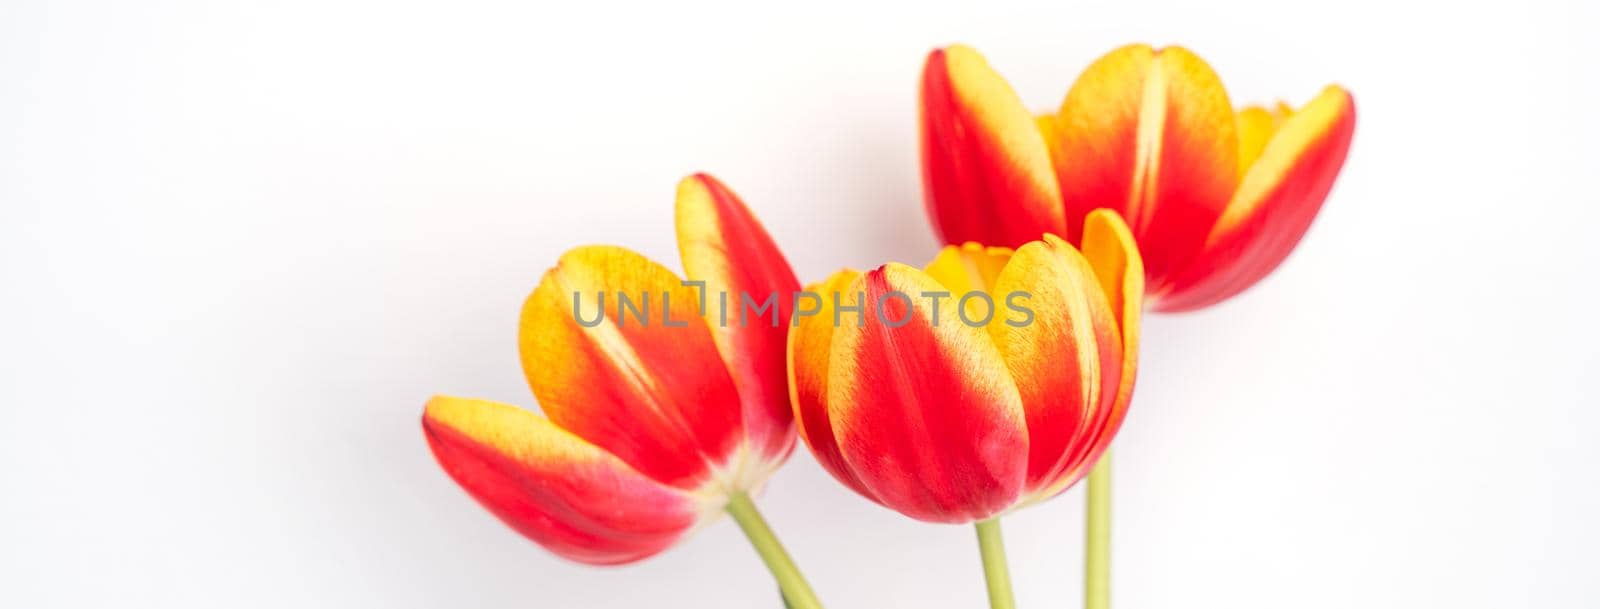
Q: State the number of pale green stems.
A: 3